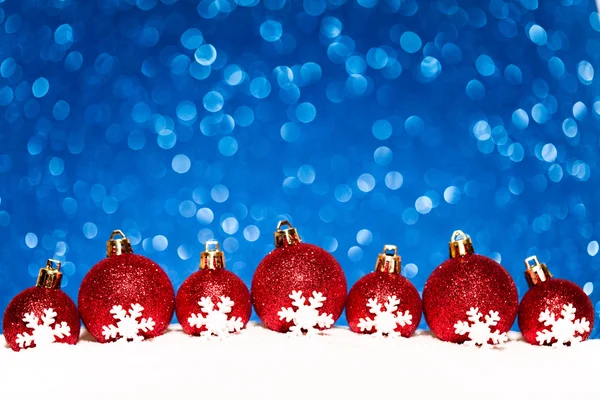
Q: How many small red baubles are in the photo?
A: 4